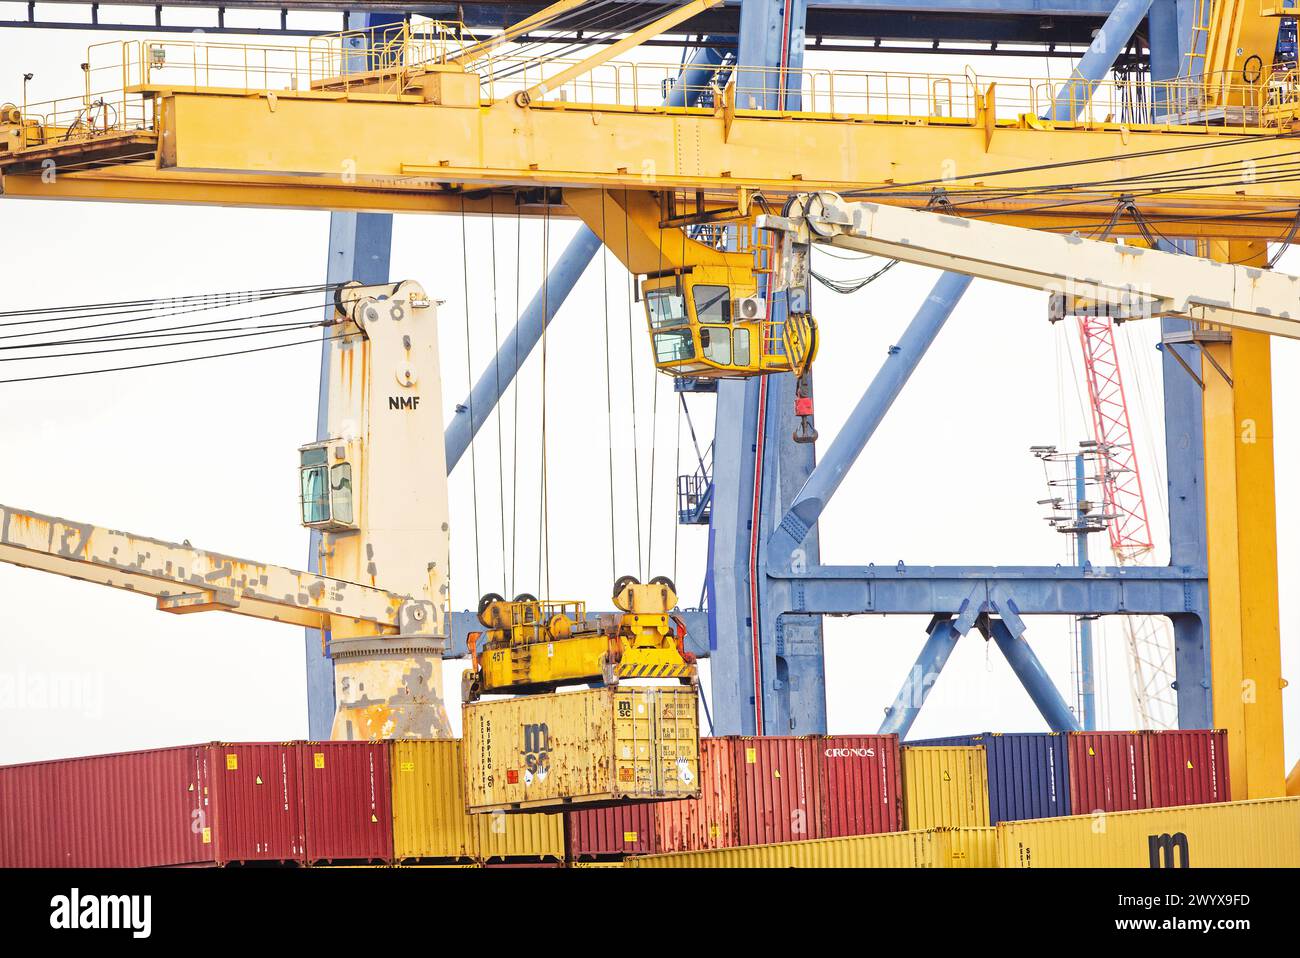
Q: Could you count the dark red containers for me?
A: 7